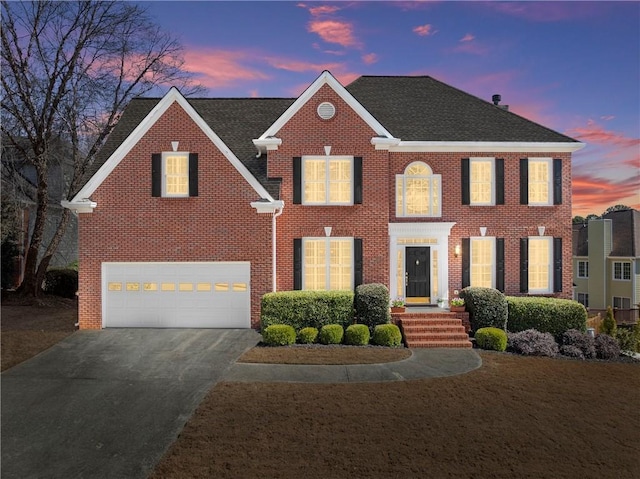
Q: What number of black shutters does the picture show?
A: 14